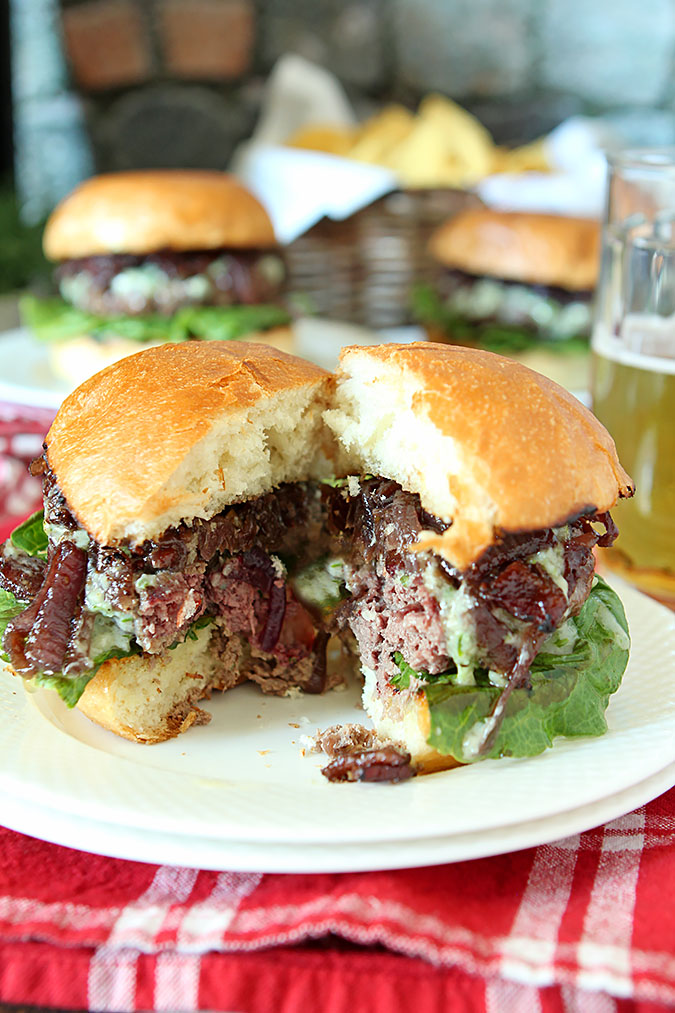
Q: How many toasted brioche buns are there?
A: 3